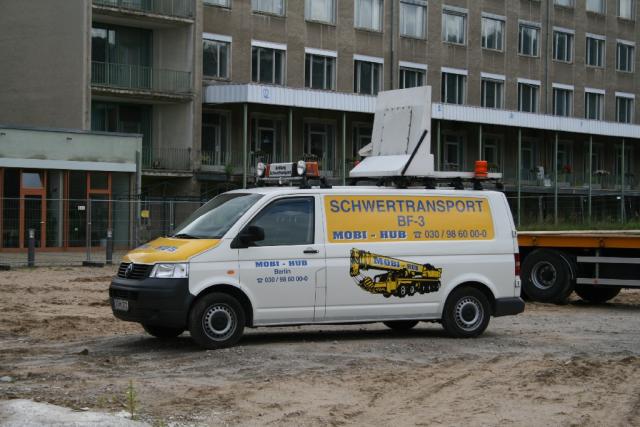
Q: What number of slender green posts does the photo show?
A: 9